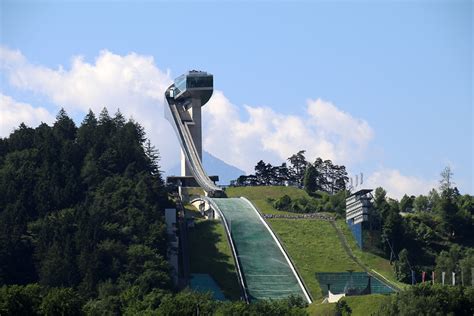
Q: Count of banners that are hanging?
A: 5